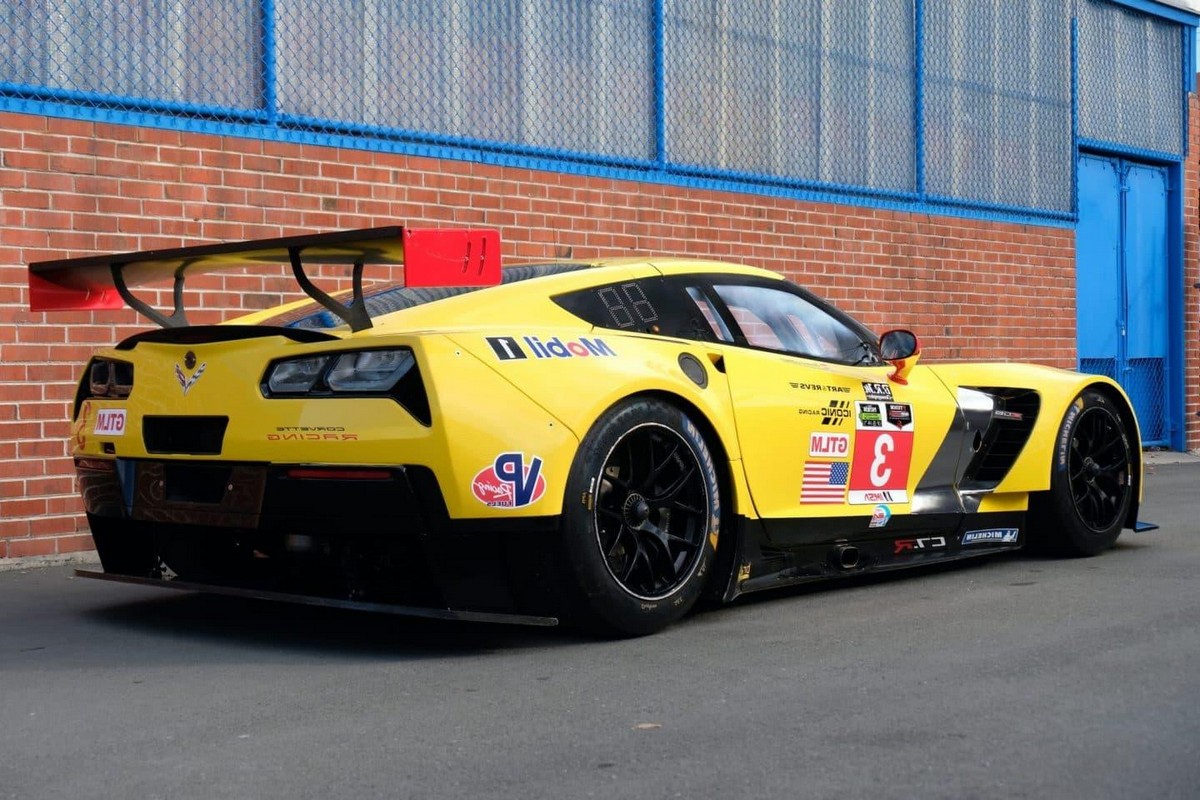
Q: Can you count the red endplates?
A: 2